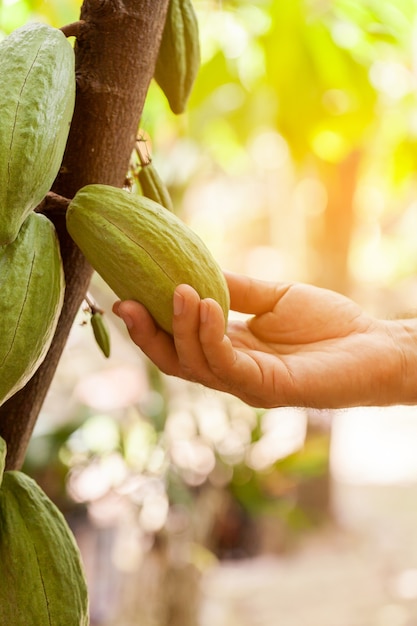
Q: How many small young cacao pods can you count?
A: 2